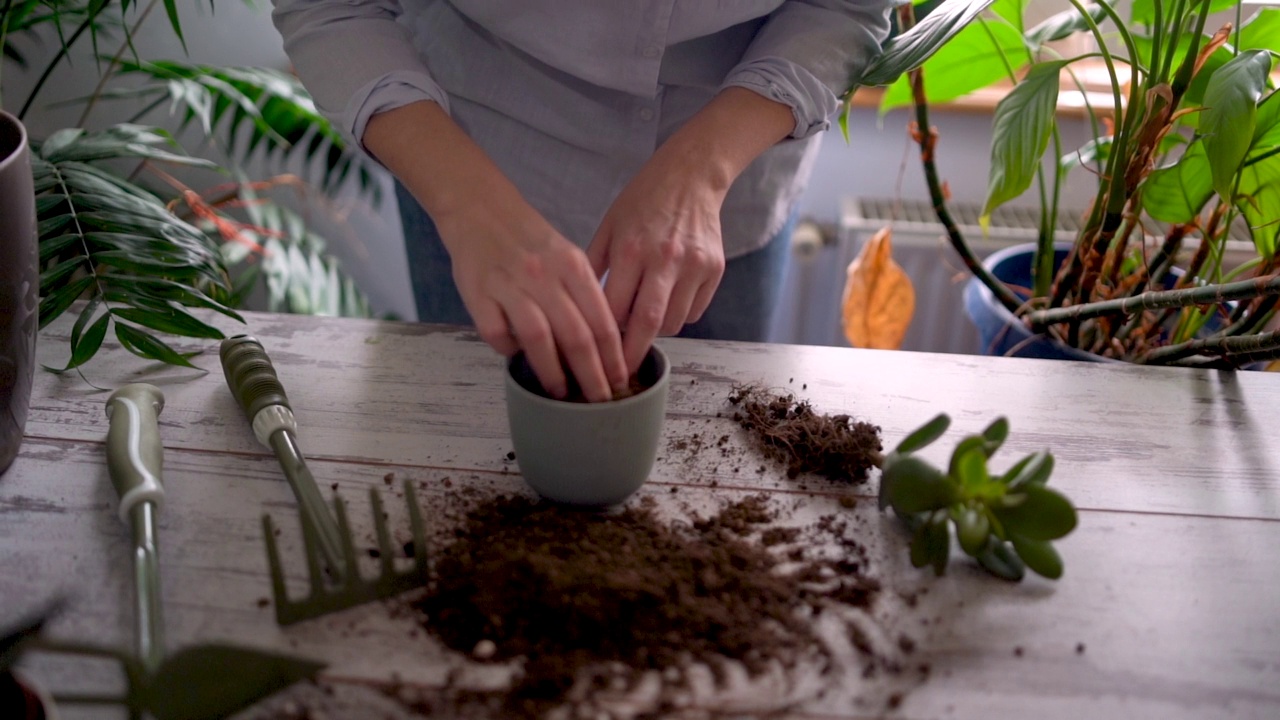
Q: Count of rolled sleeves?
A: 2